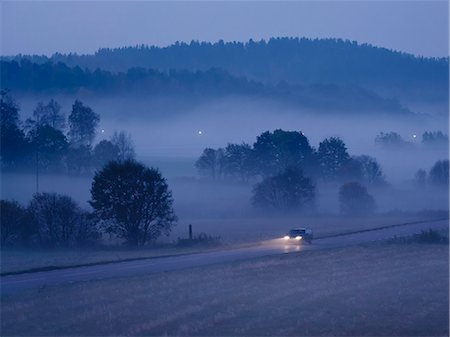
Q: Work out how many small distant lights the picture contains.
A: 3